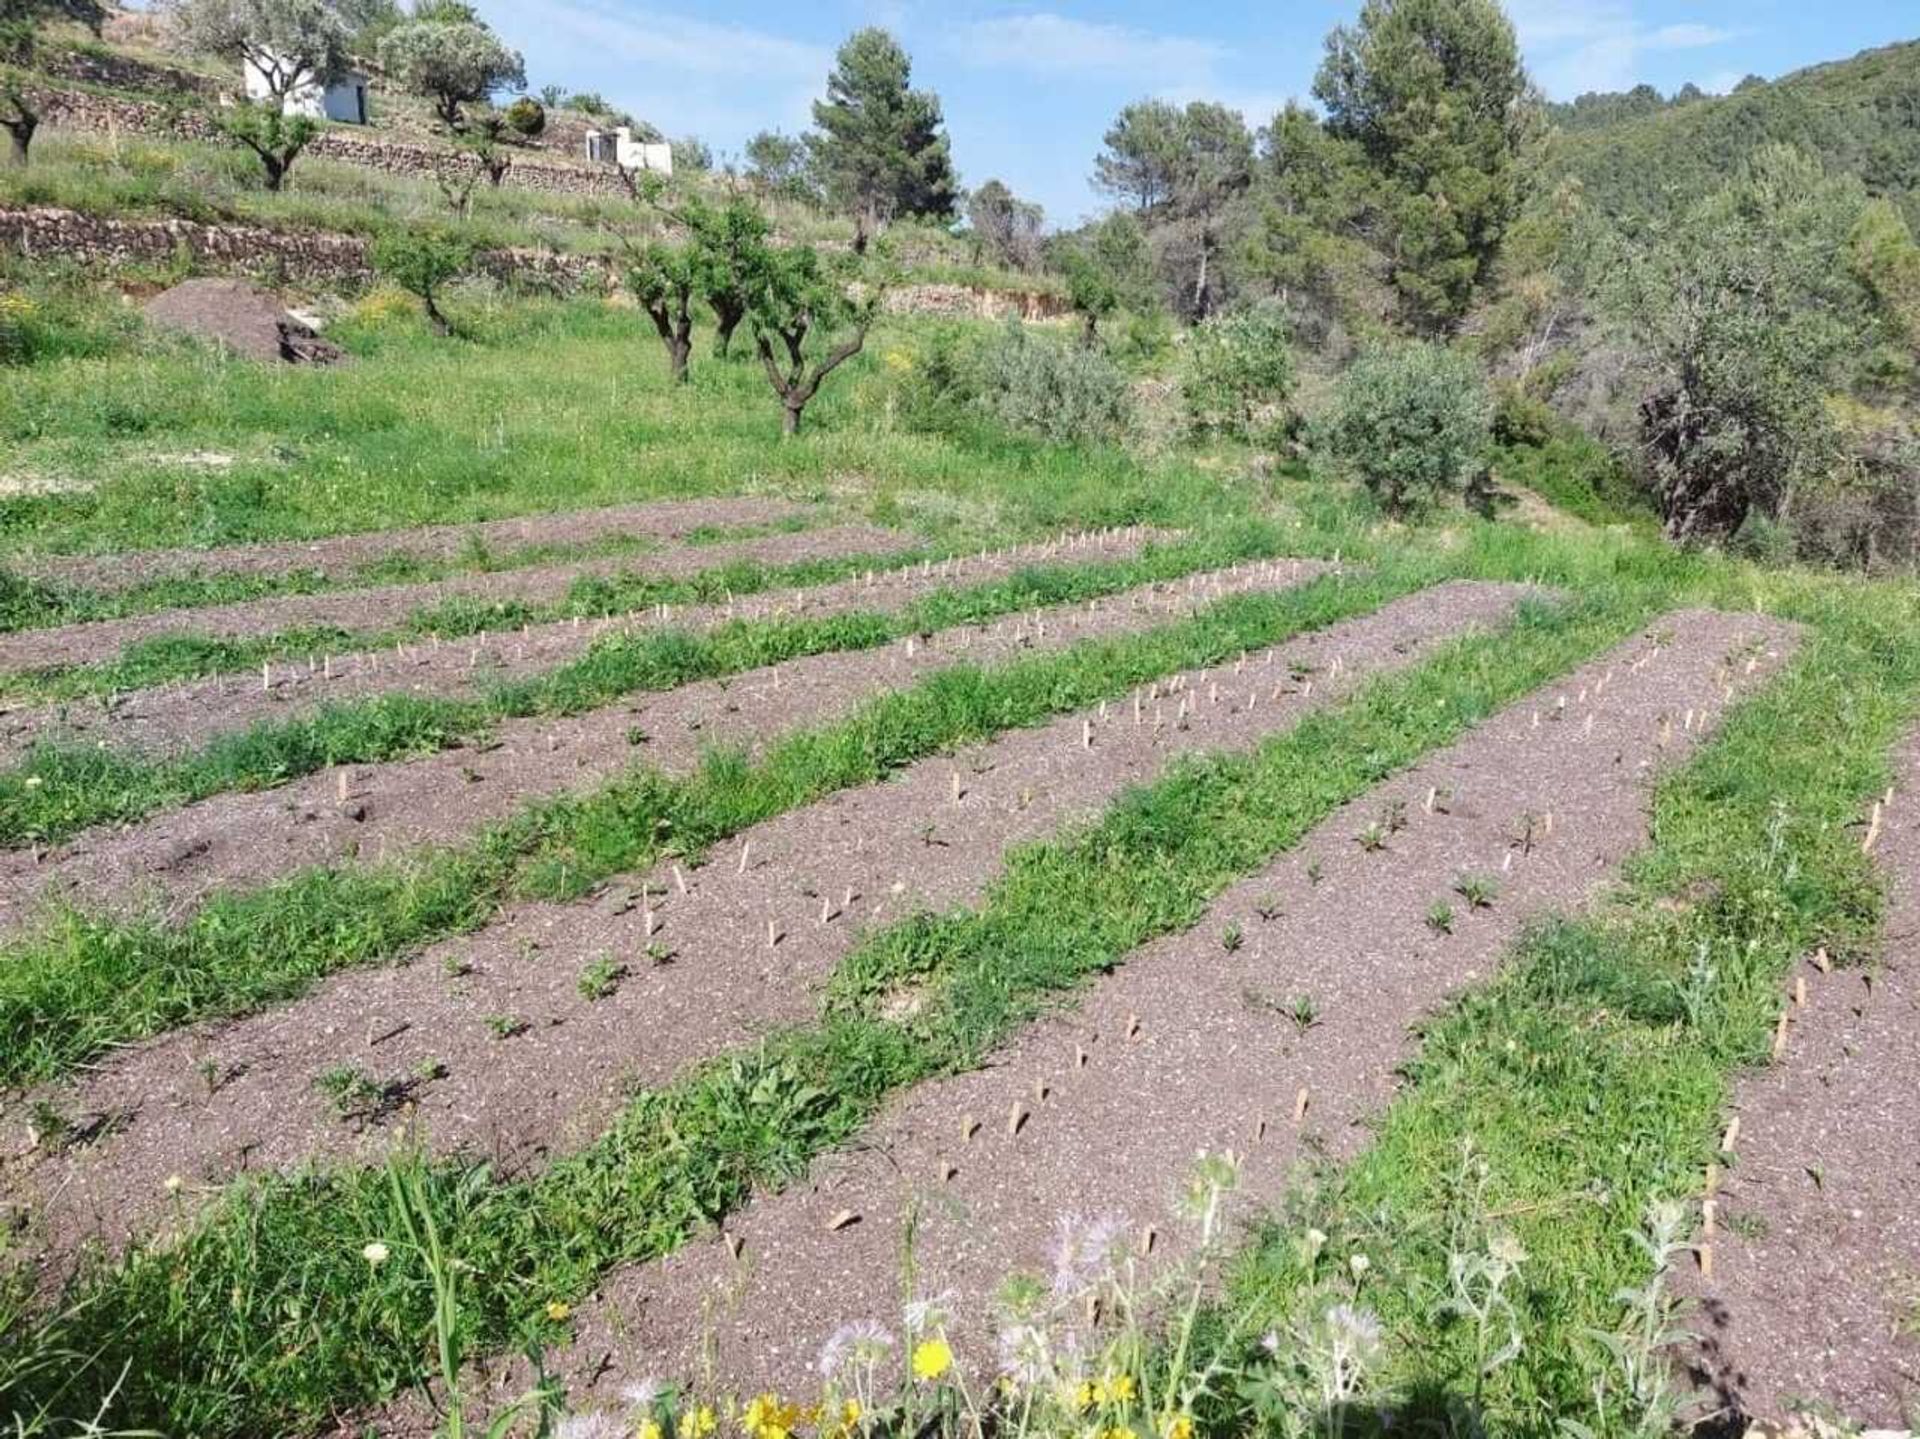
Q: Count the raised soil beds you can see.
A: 7